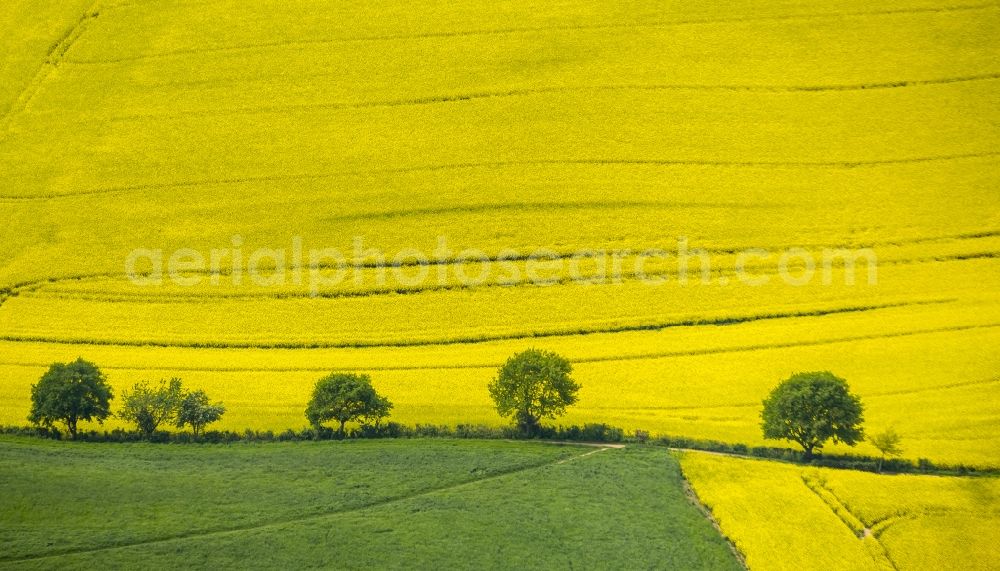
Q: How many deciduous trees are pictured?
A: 7